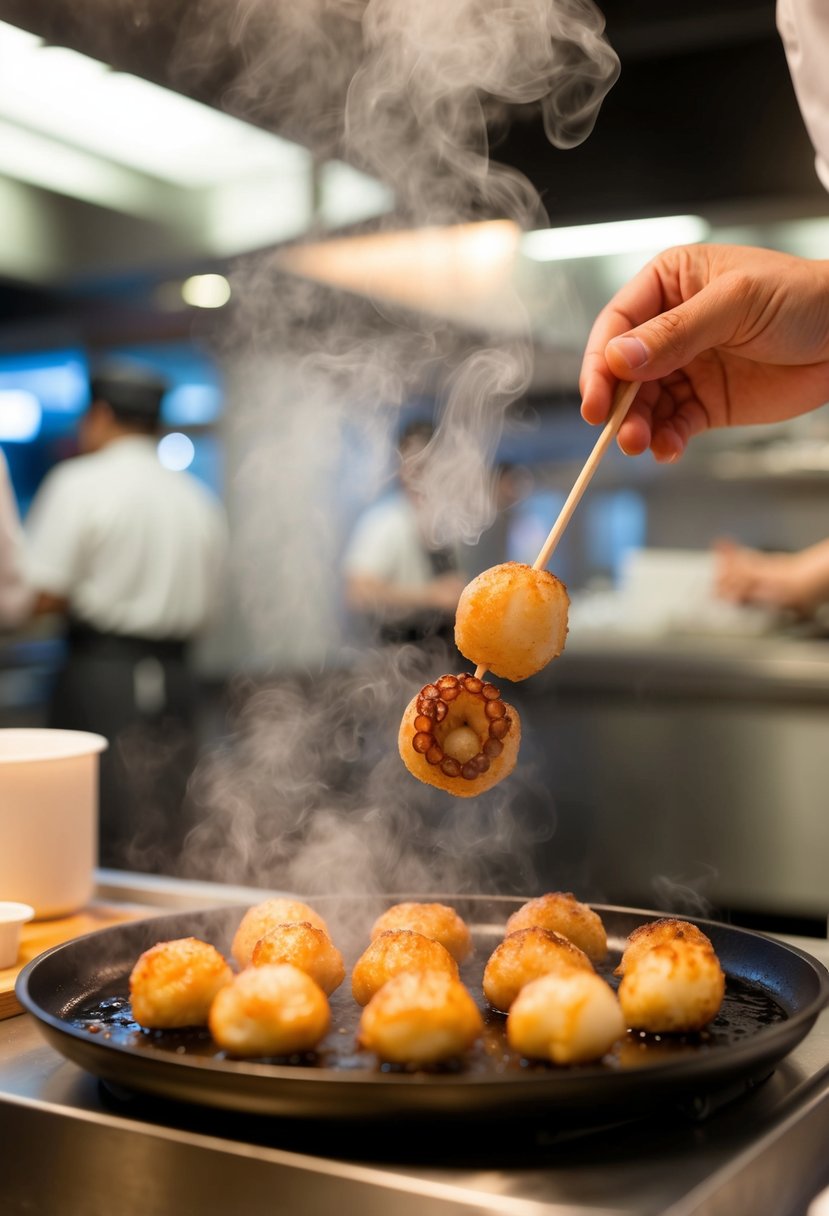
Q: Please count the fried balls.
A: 14